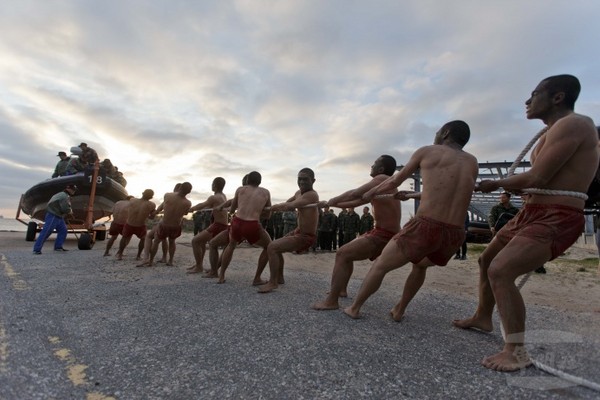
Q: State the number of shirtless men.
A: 11